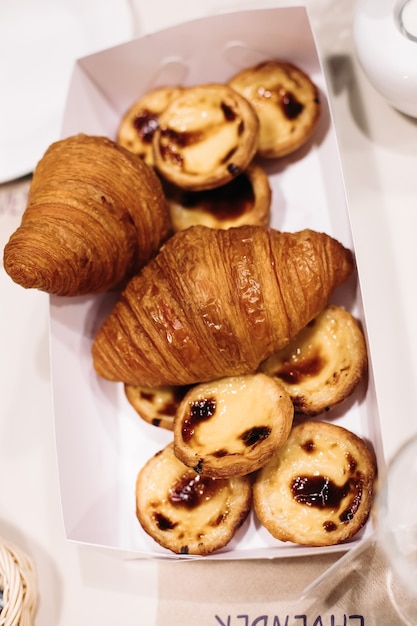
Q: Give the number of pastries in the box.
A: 11